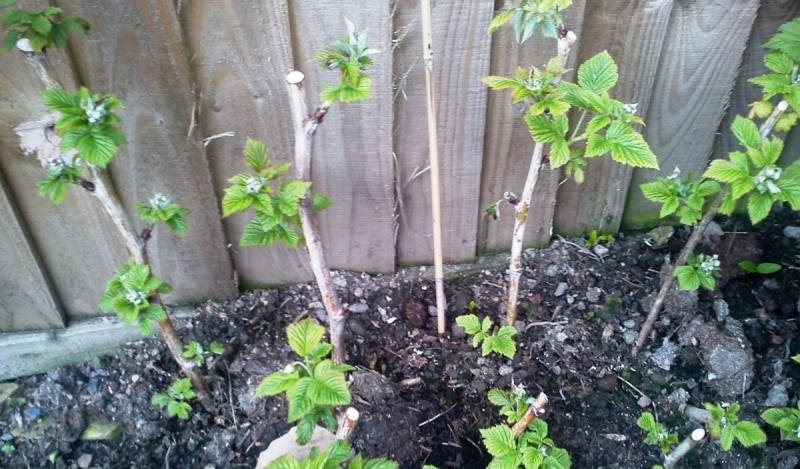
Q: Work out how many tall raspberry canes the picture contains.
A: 4